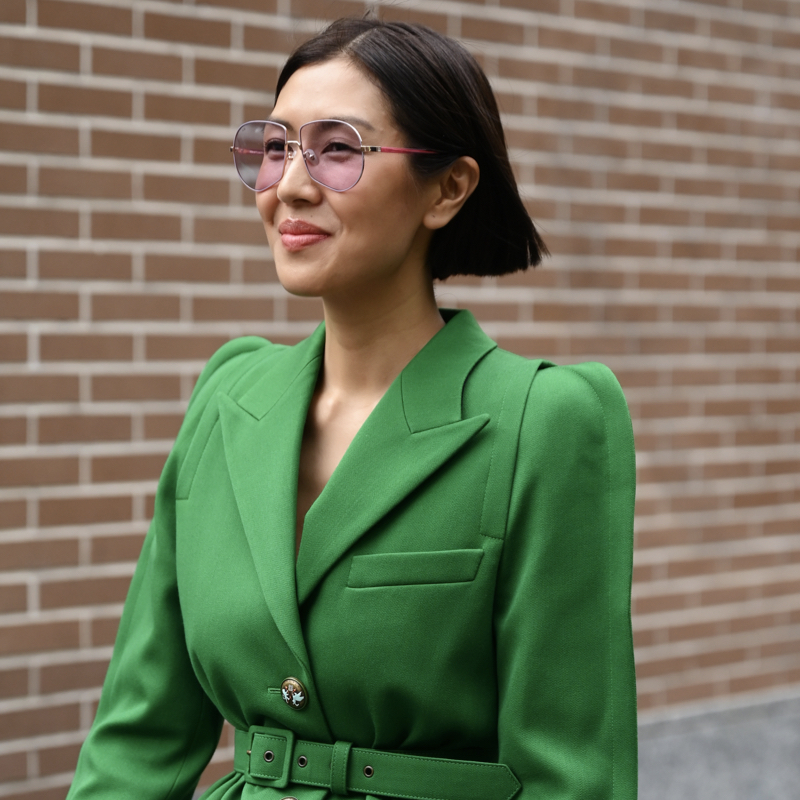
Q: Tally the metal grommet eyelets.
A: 3